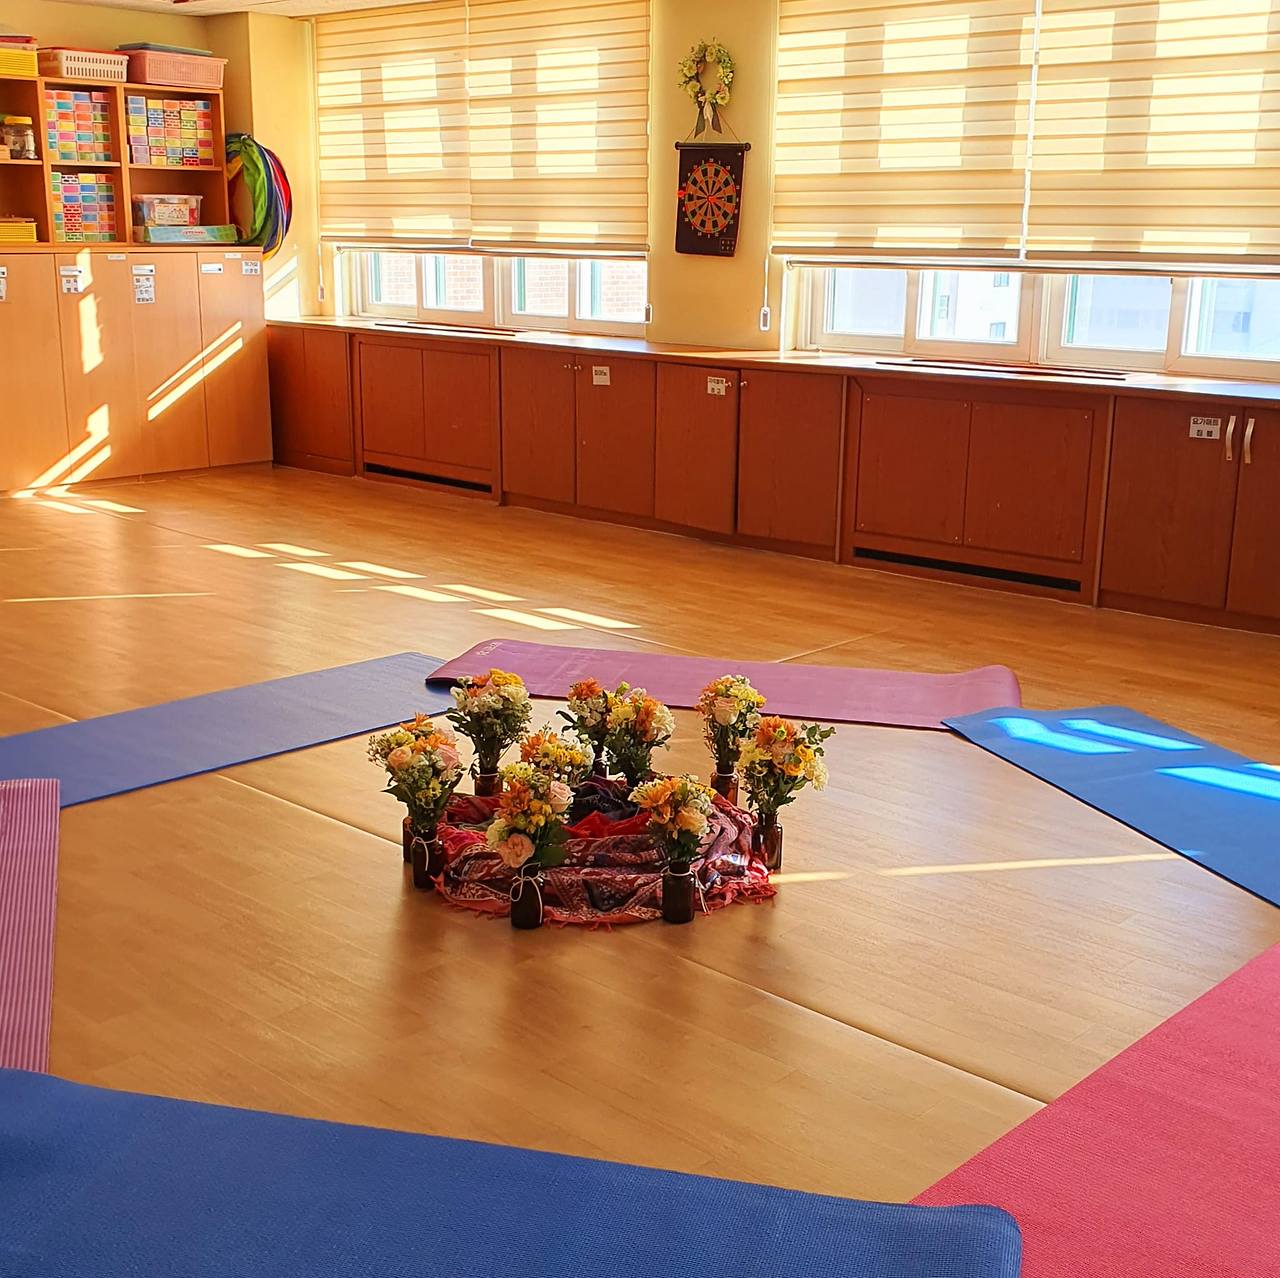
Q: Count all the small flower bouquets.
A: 9